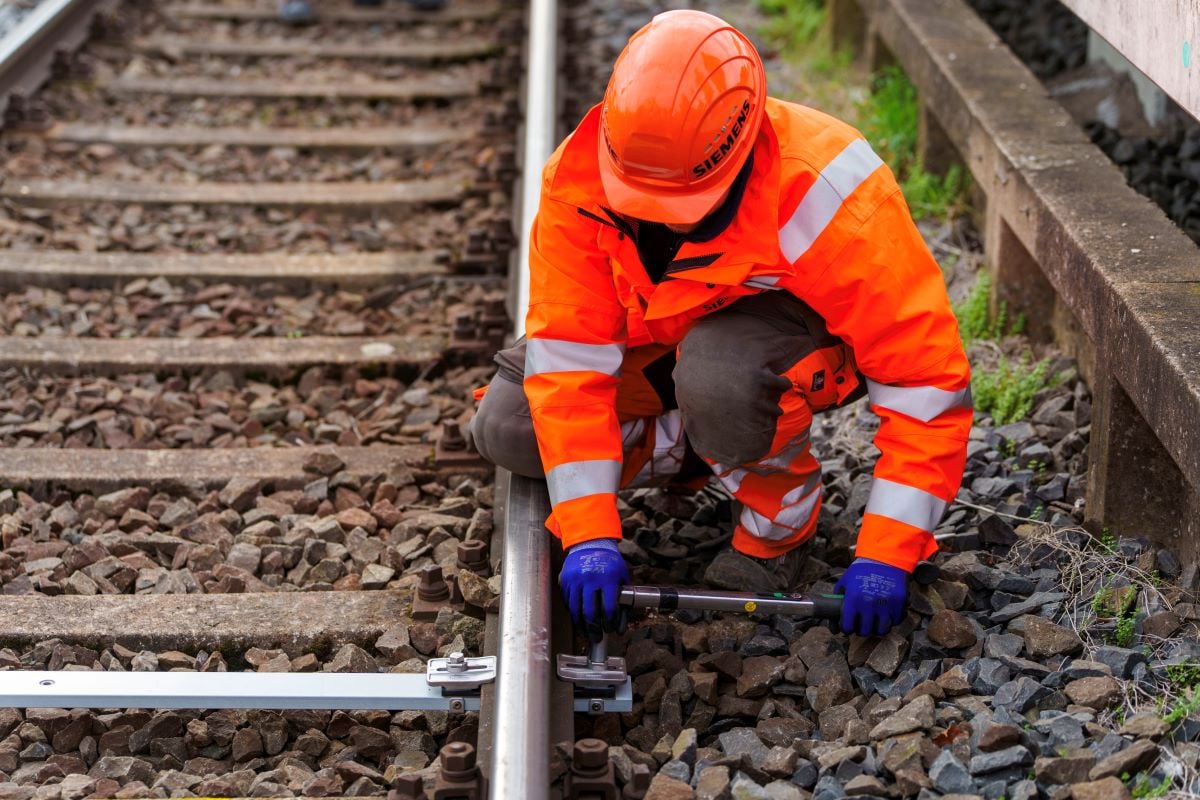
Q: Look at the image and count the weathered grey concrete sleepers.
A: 9